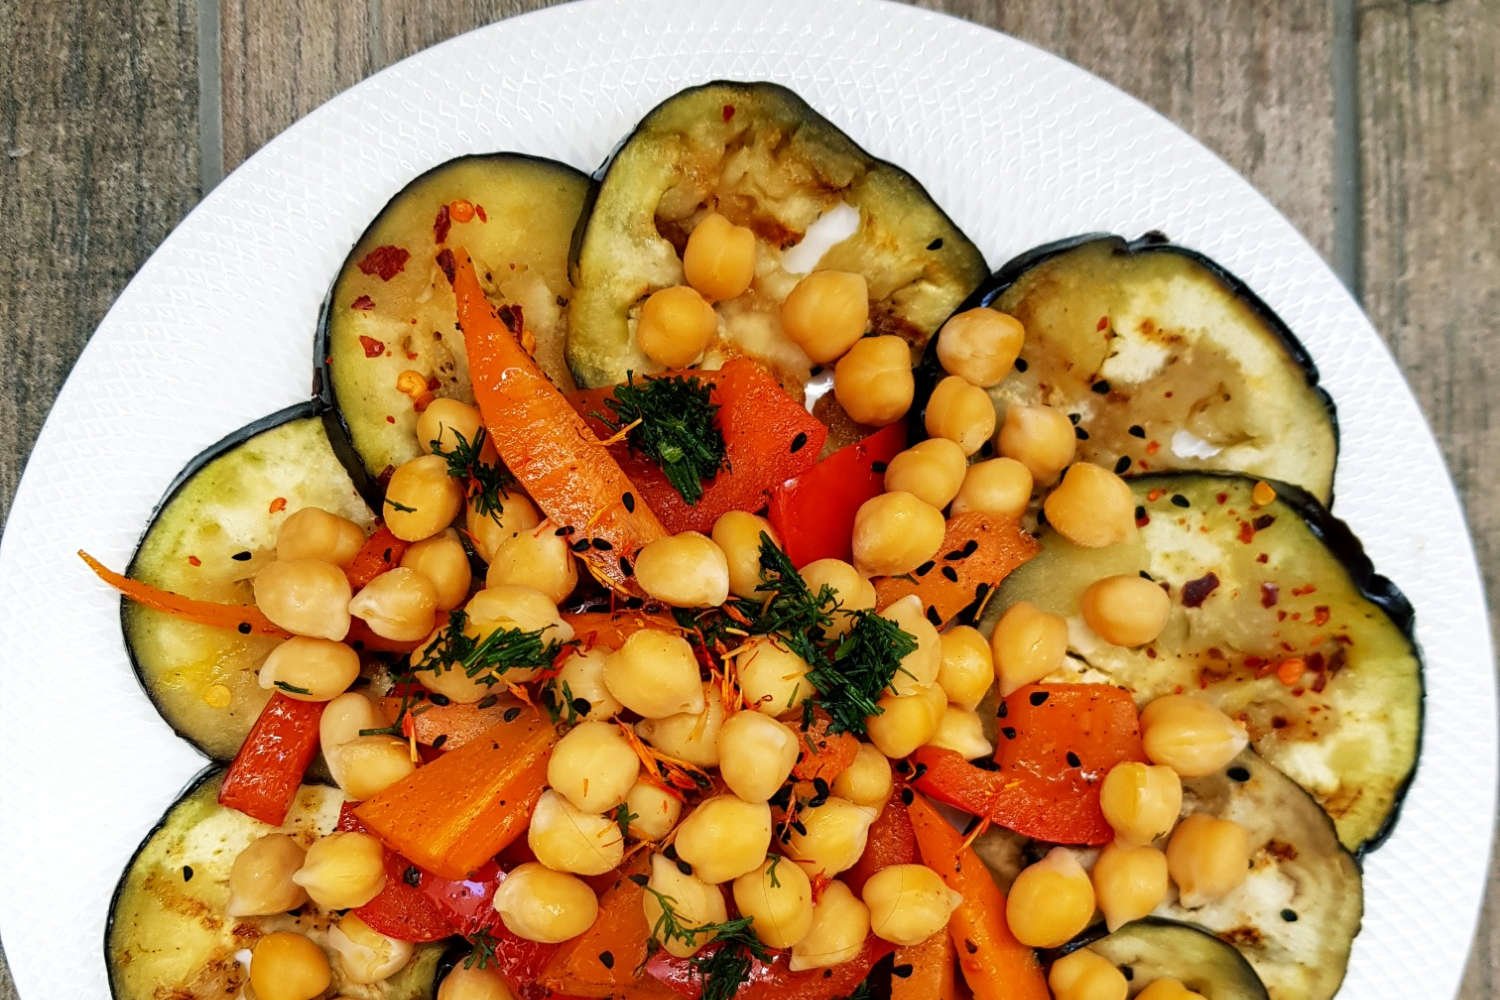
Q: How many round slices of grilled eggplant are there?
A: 8